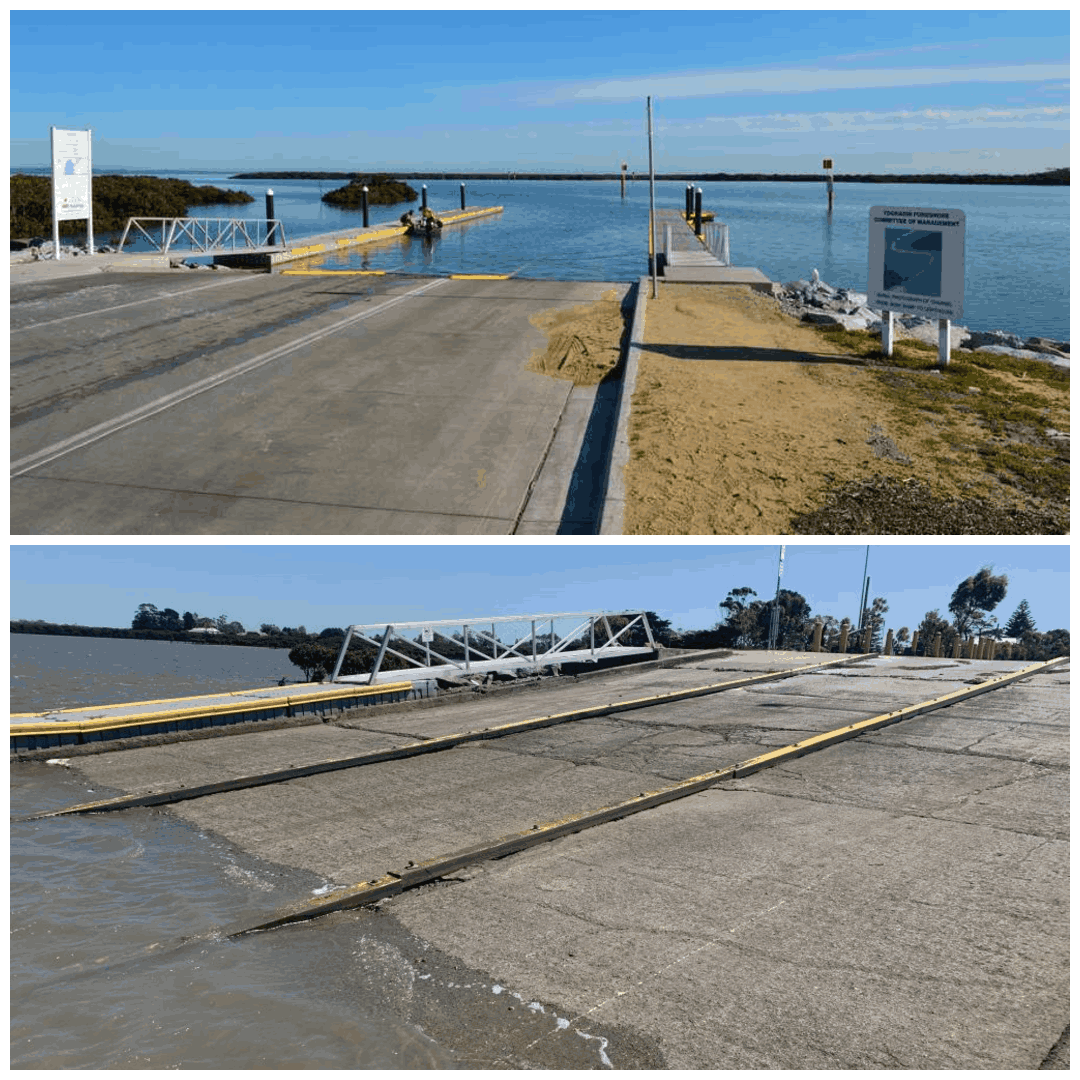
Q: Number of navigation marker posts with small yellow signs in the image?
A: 2